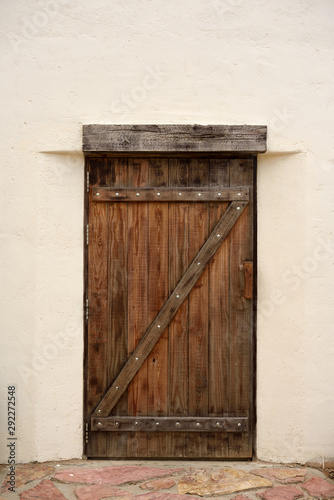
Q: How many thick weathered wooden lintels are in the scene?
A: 1